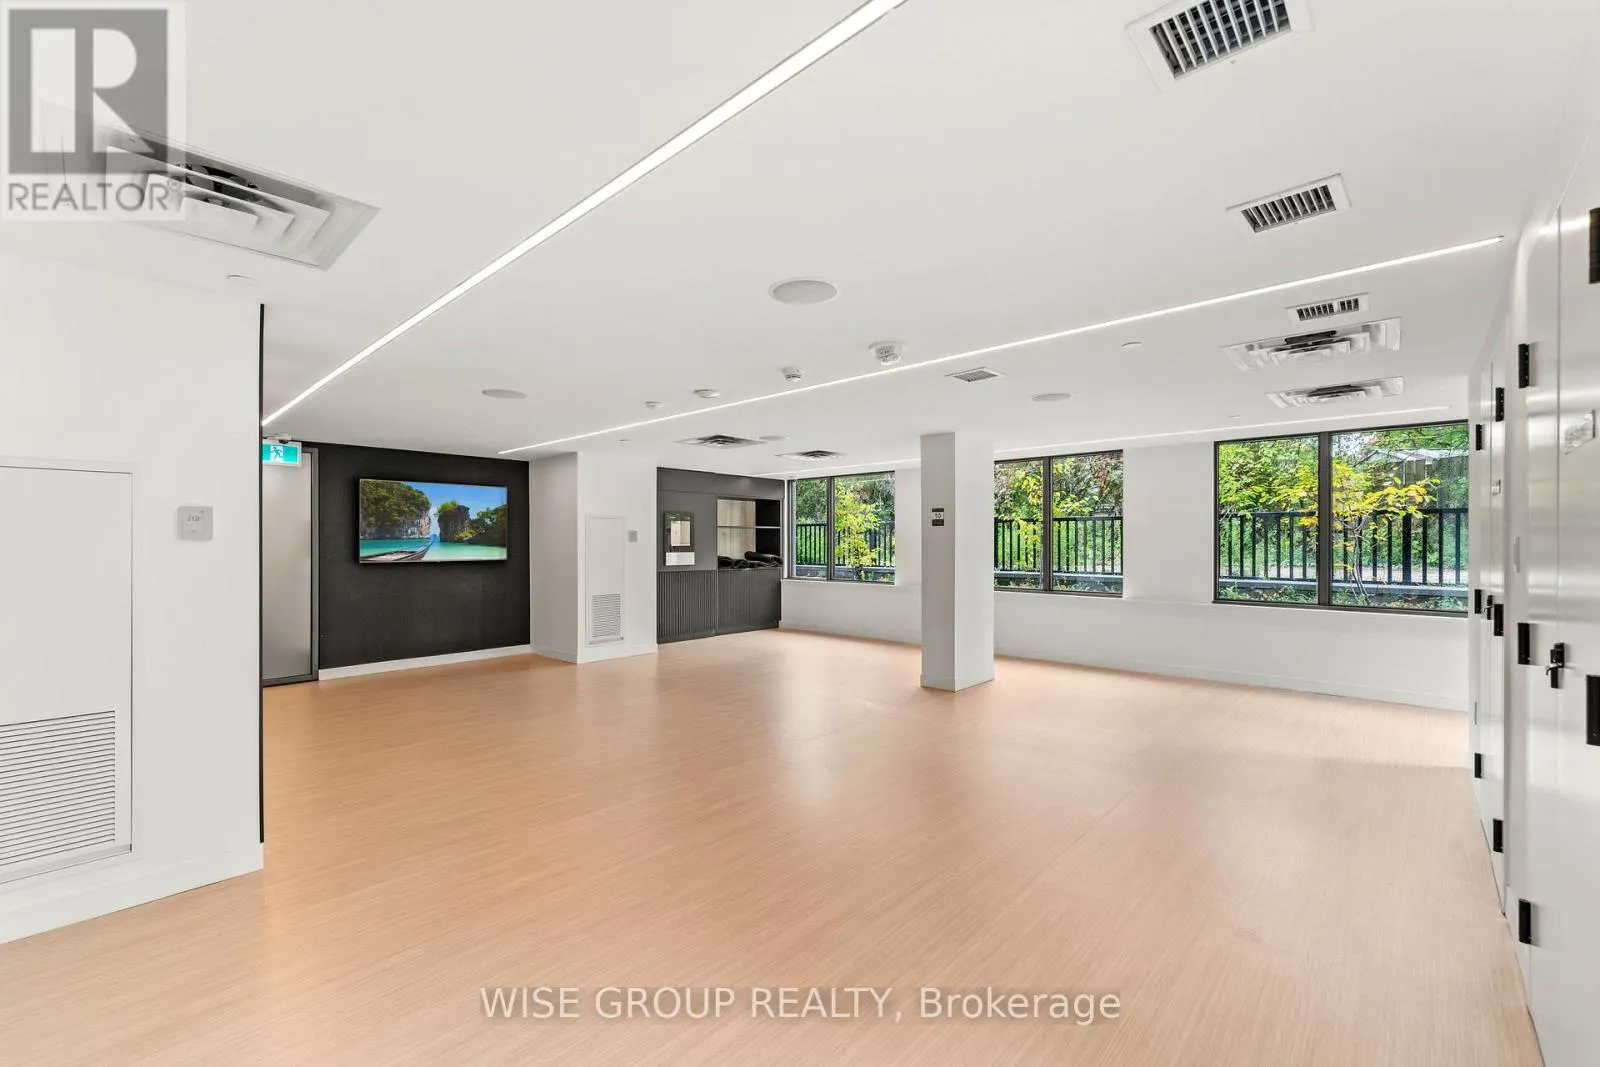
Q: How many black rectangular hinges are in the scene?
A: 11